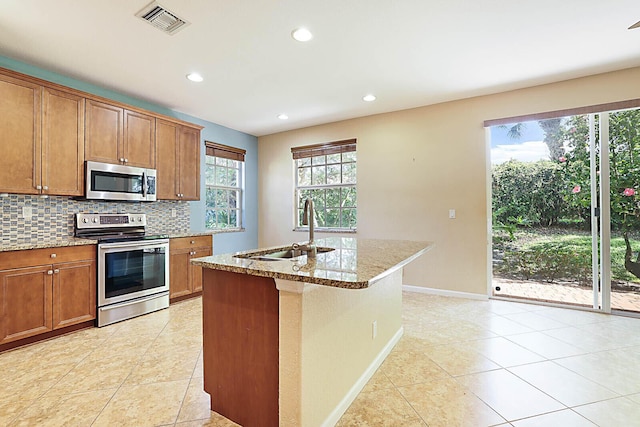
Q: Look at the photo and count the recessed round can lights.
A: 4